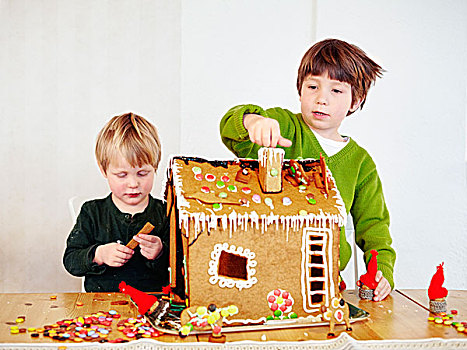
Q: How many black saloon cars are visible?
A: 0